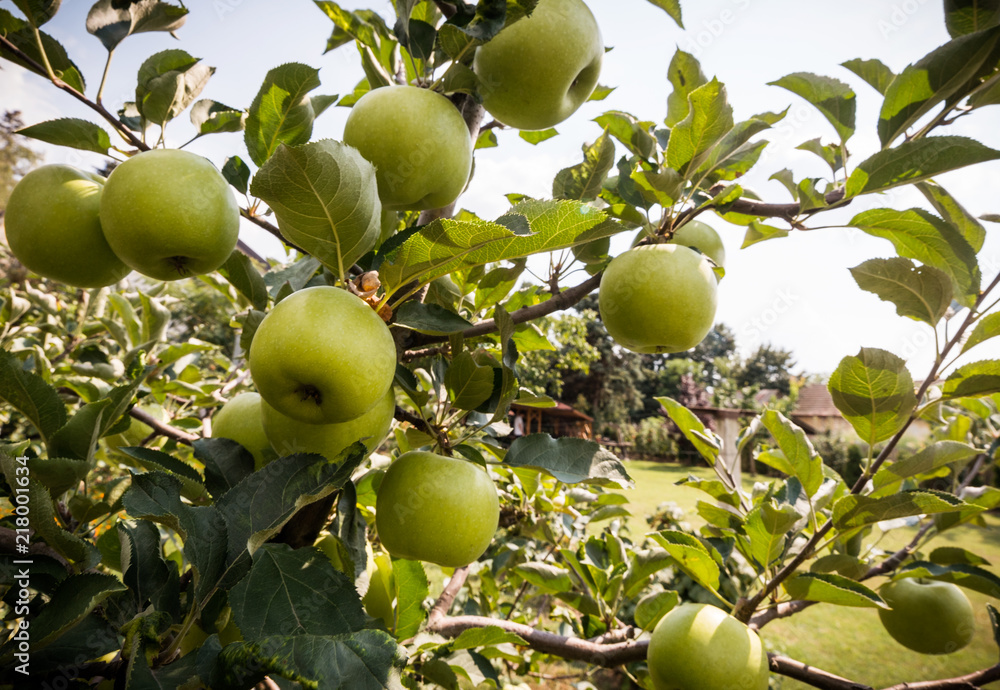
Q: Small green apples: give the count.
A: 12